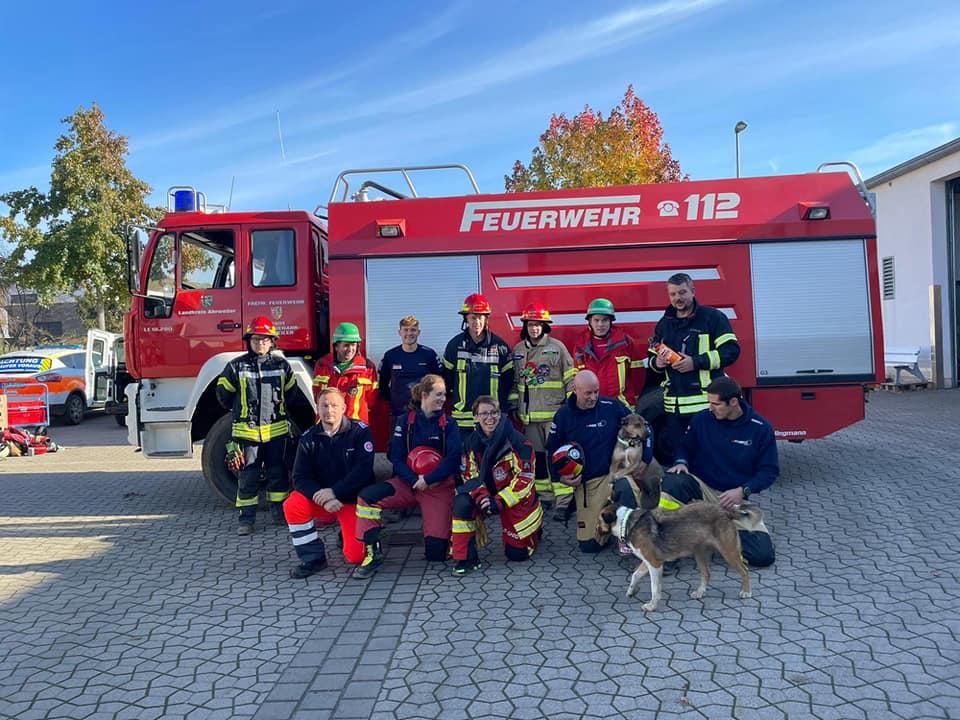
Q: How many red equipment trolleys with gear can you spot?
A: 1